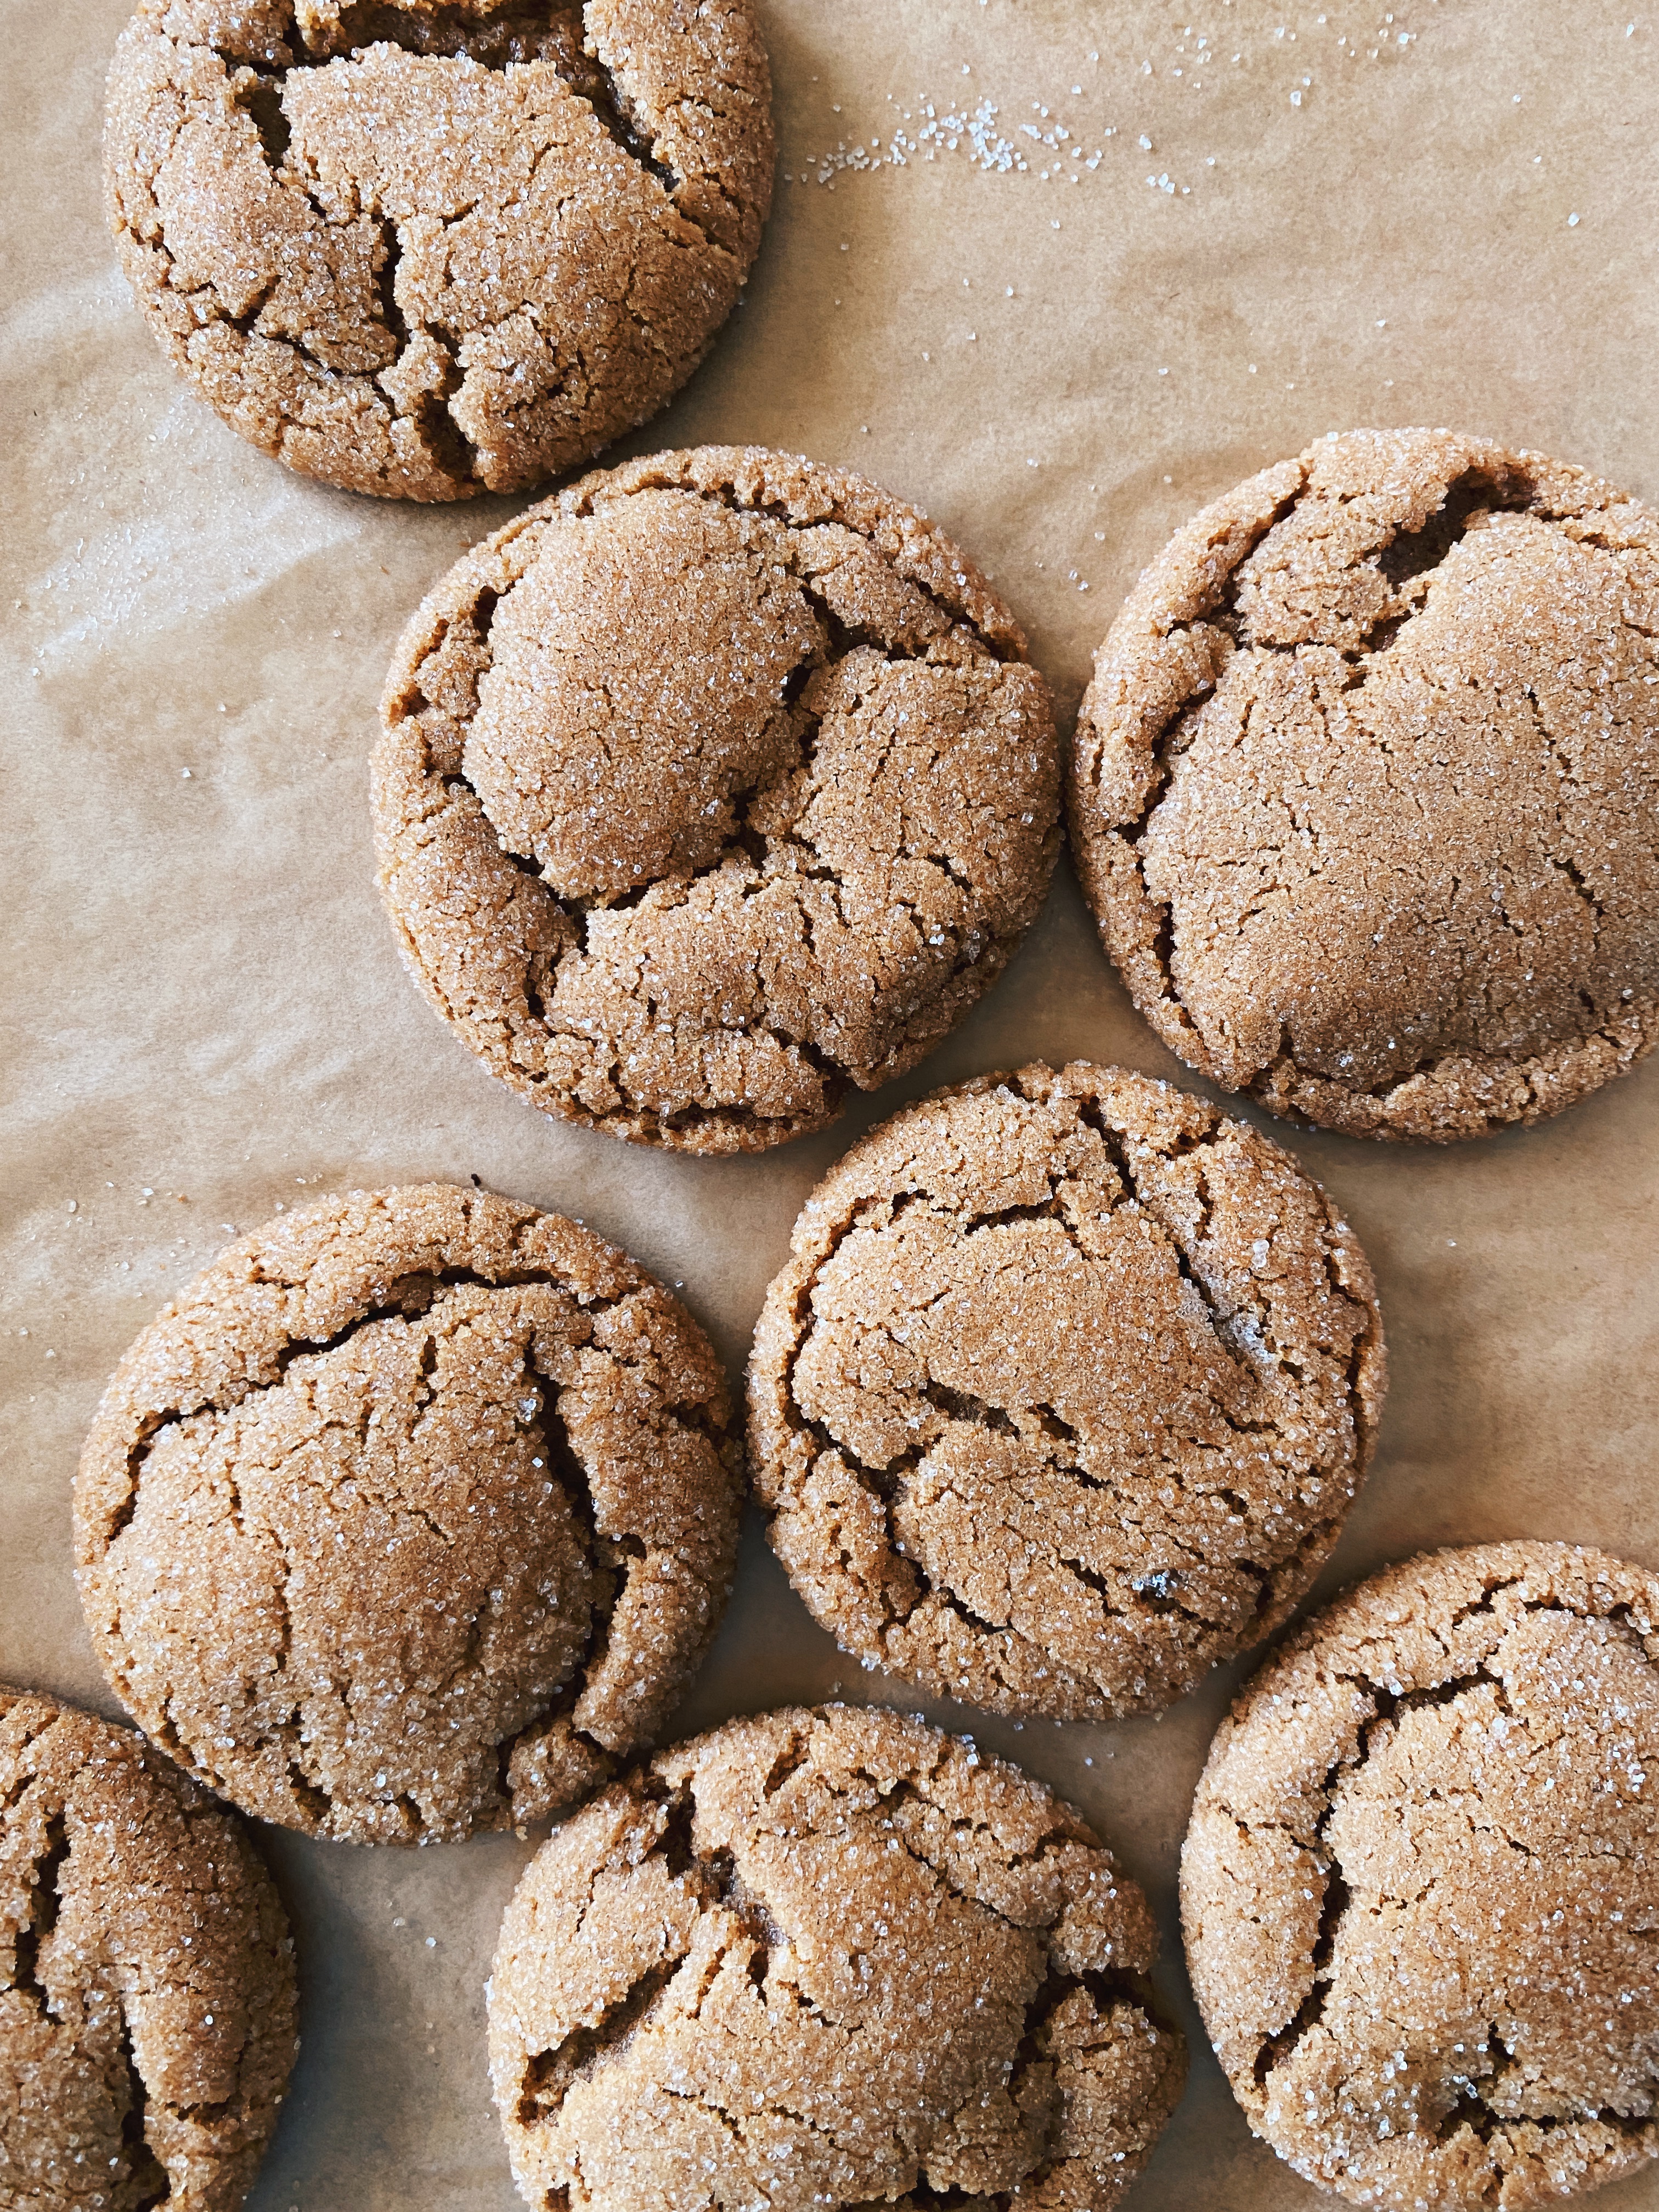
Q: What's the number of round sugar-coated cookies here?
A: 8